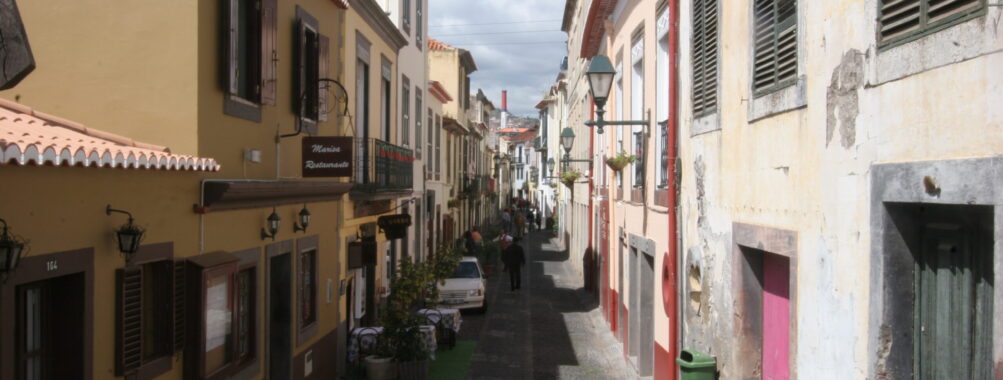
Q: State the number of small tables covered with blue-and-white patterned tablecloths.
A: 3